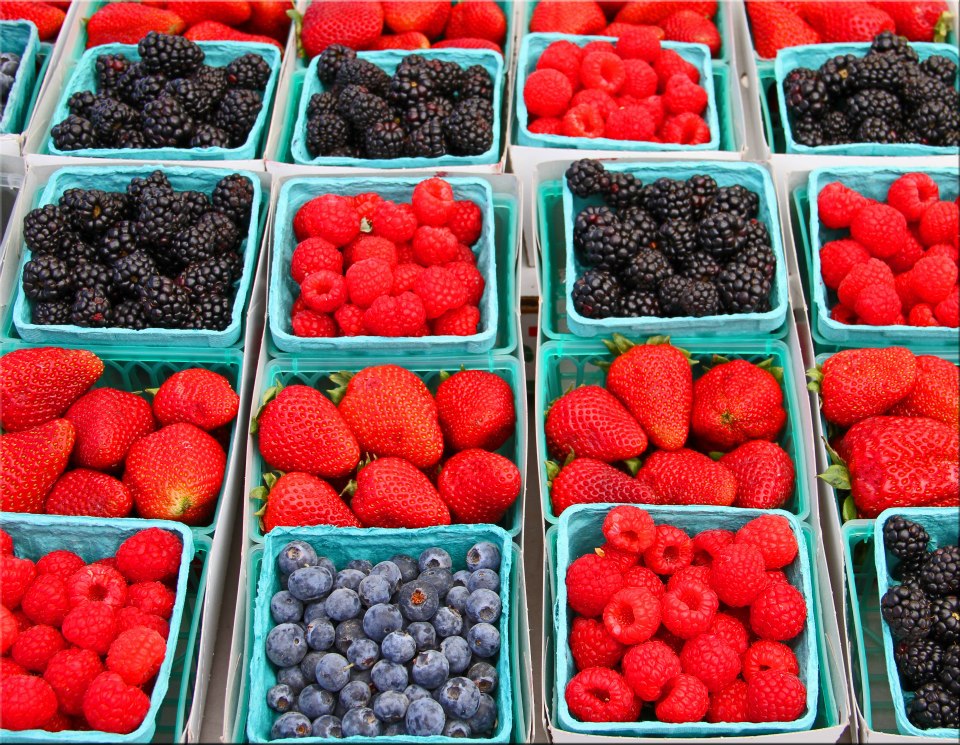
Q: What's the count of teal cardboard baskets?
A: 13